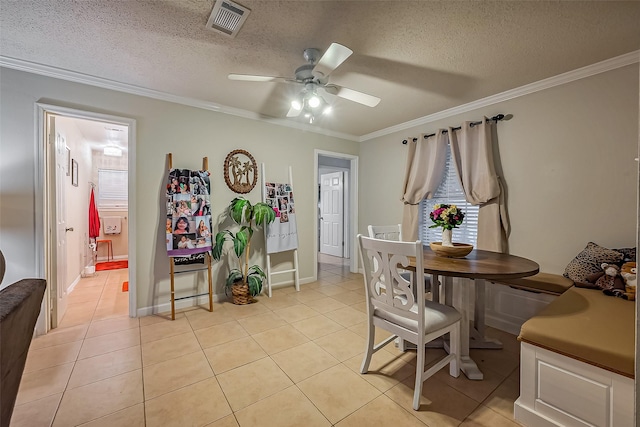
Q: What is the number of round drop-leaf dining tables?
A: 1